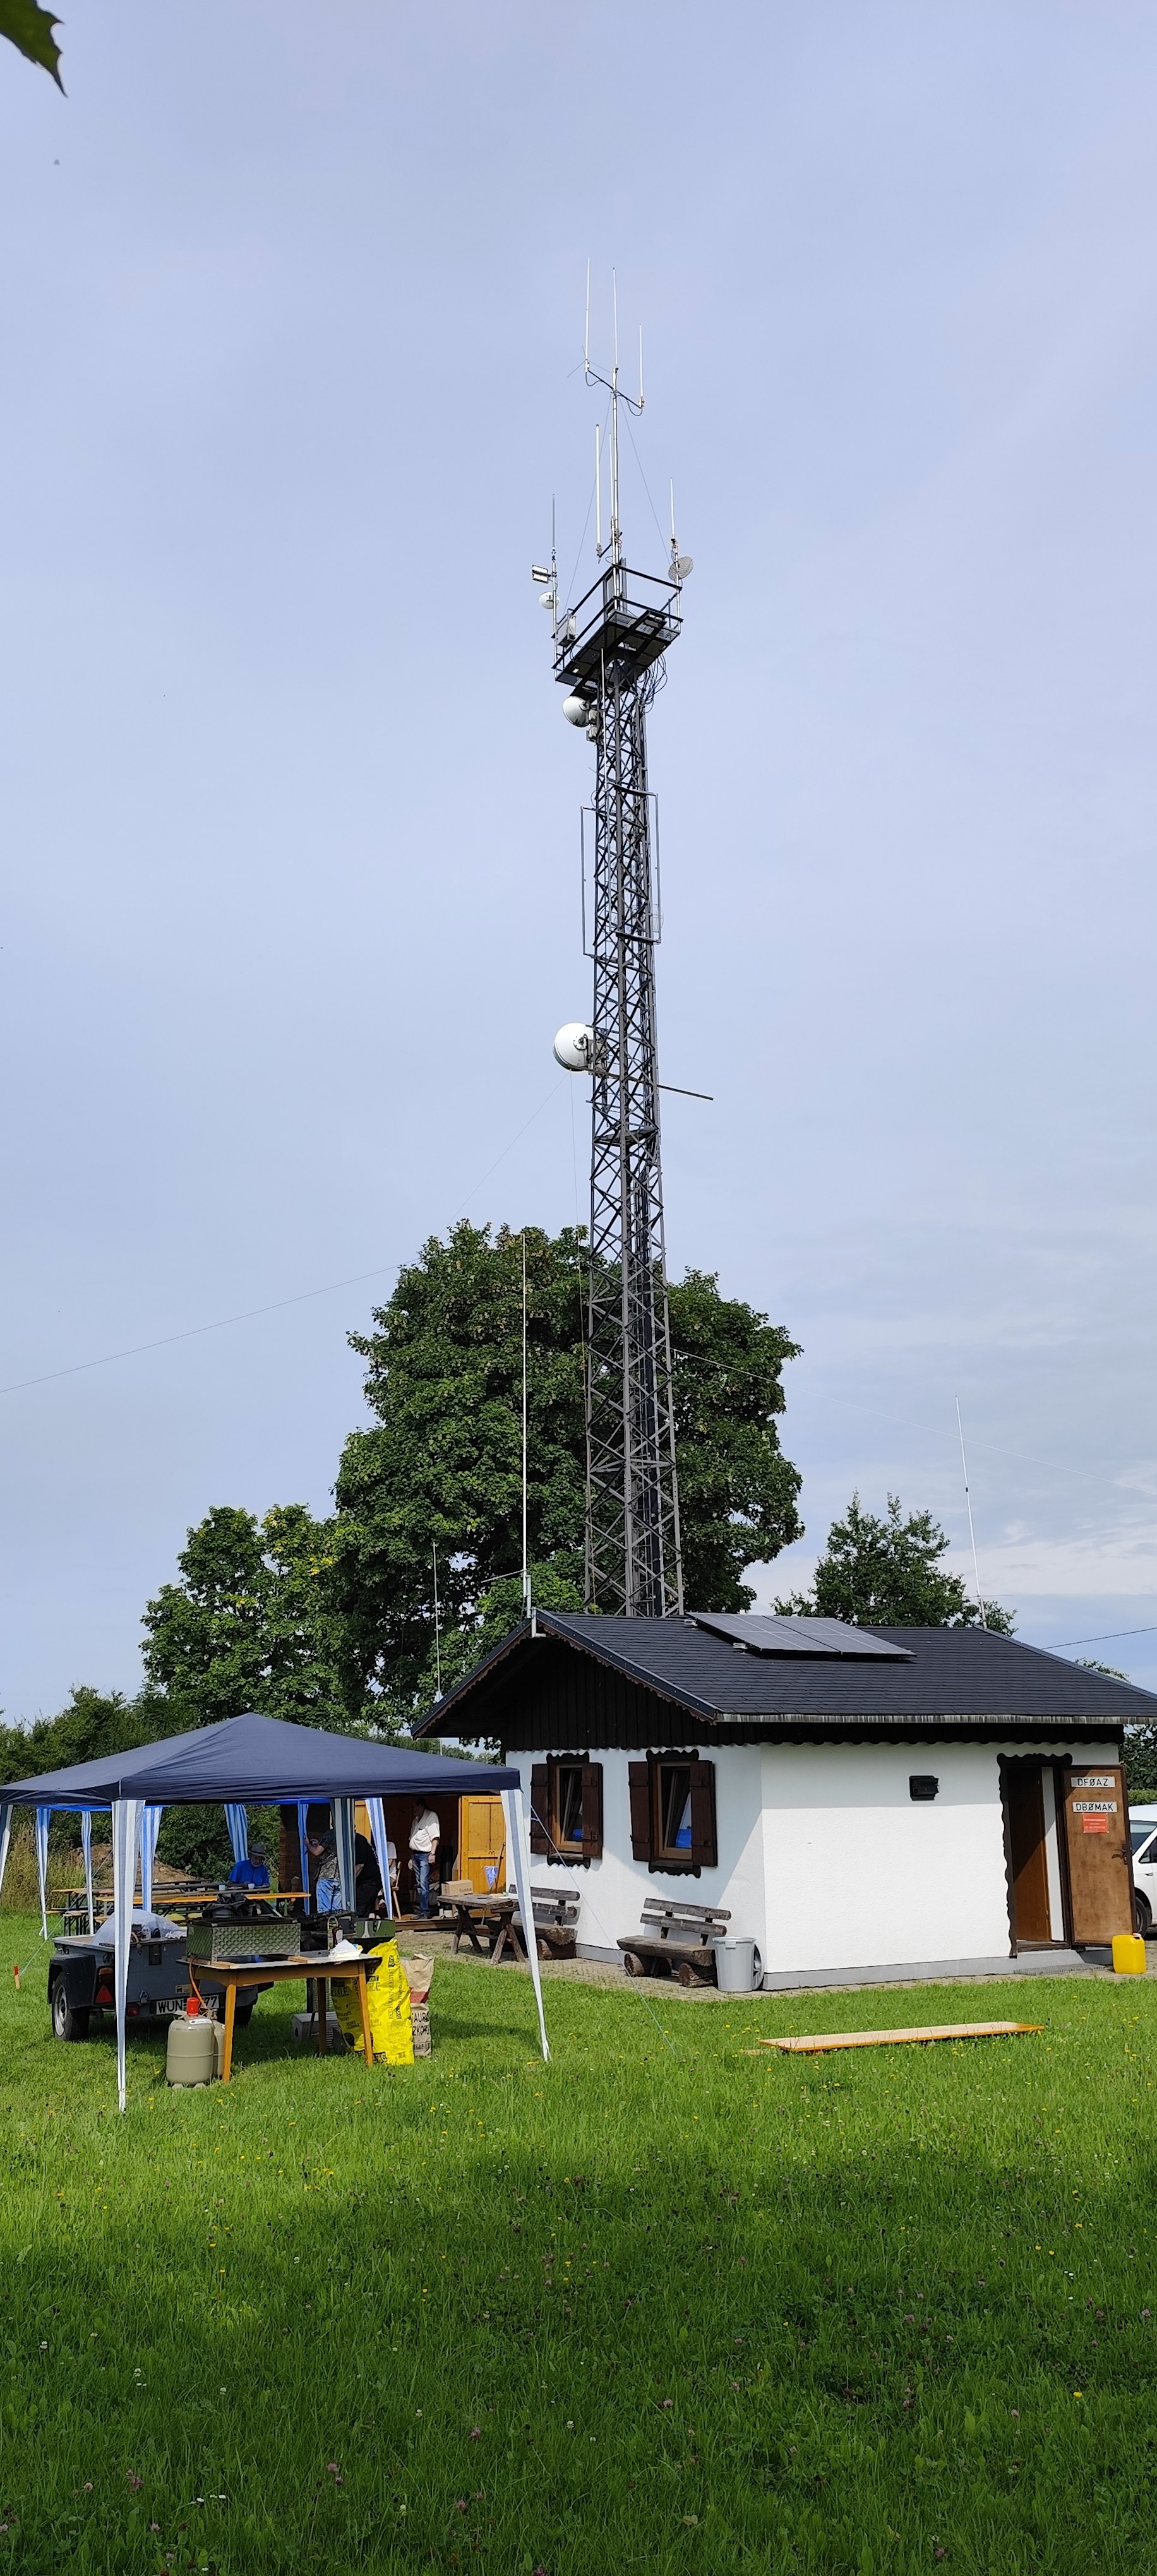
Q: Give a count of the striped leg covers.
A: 10